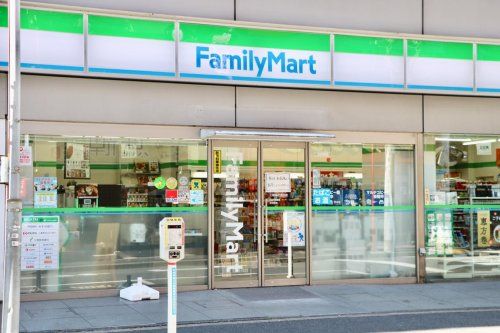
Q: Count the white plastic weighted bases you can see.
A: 1